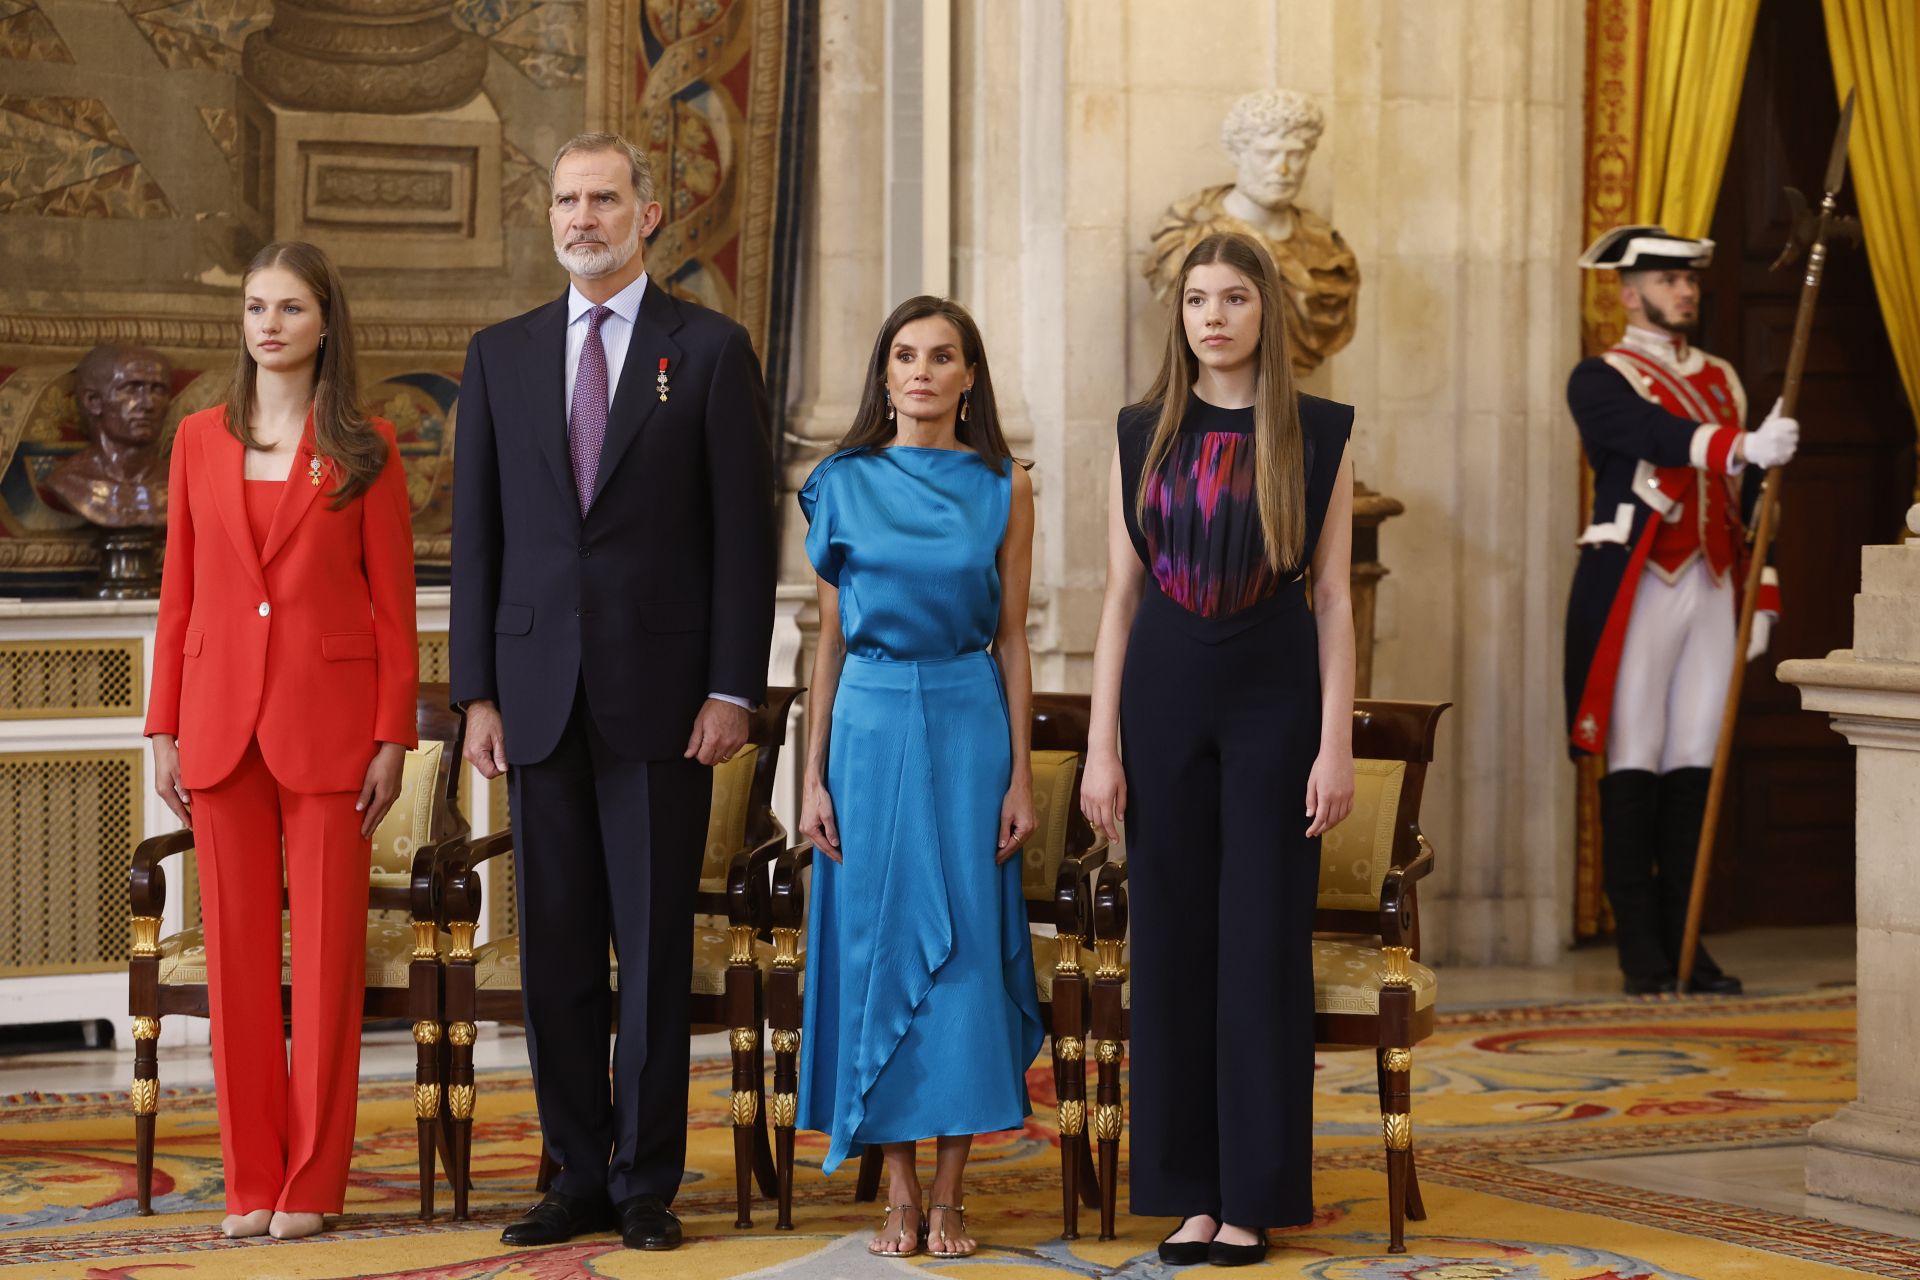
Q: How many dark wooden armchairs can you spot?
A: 4